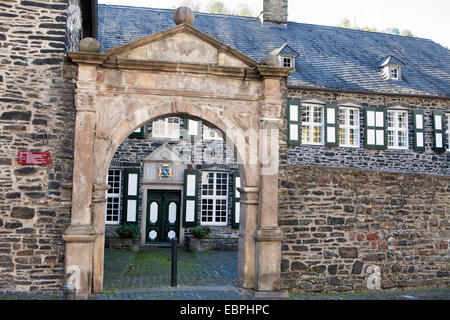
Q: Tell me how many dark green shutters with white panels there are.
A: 11